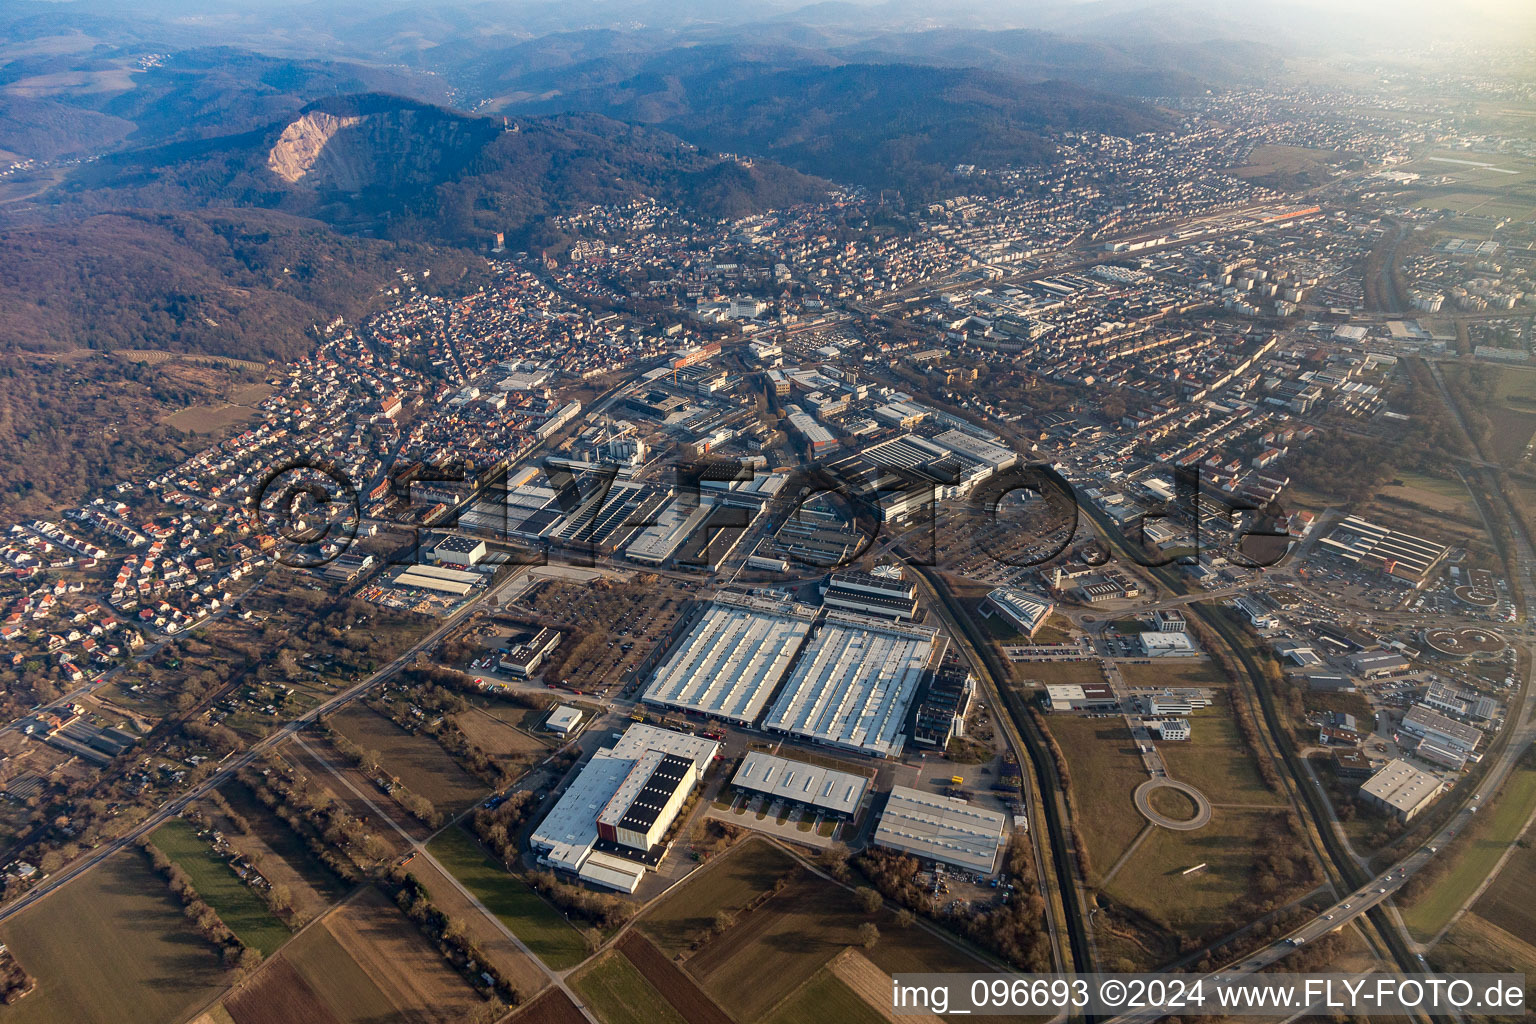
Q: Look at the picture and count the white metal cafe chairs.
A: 0